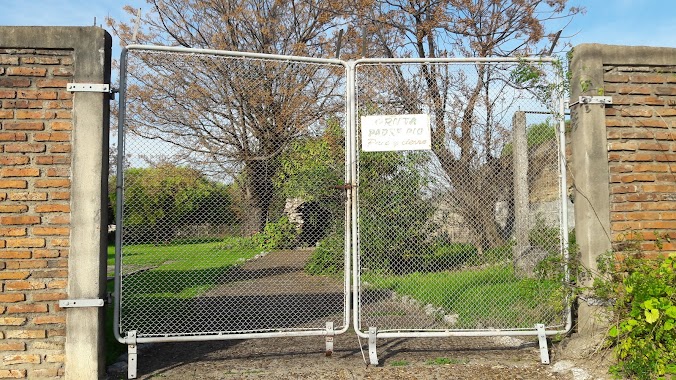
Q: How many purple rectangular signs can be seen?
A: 0